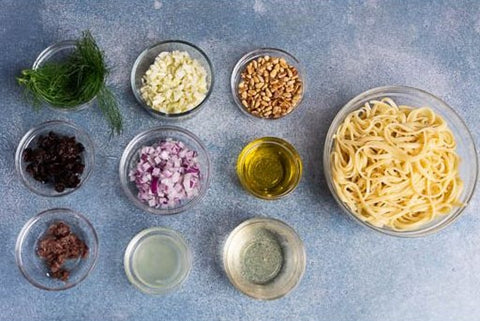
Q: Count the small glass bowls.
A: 9